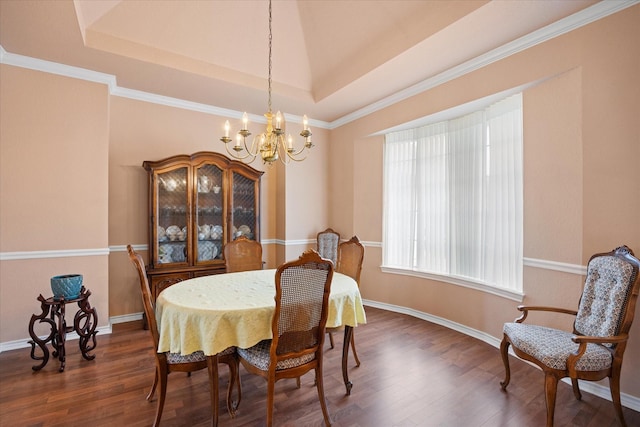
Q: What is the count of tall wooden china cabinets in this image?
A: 1